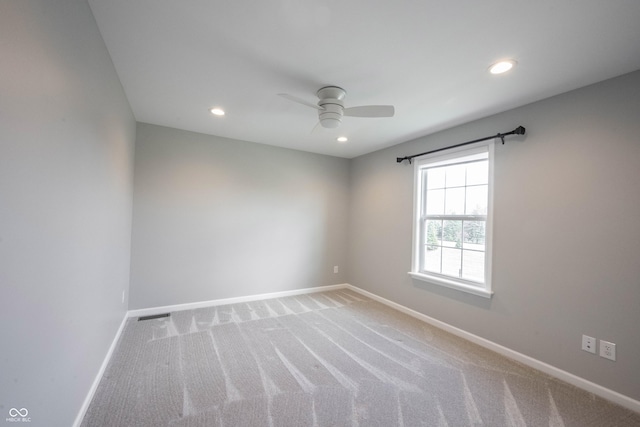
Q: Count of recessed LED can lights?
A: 3